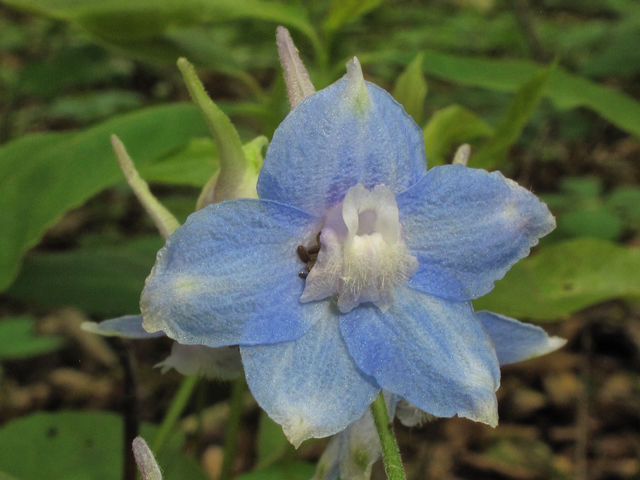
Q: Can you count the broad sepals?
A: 5